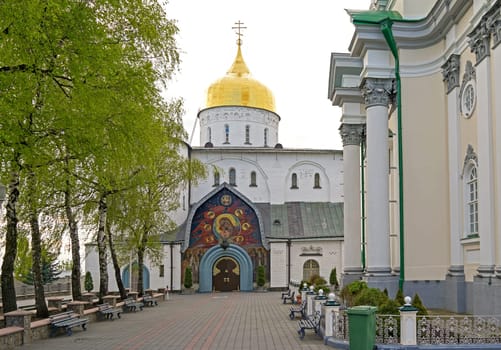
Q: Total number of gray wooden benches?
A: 8